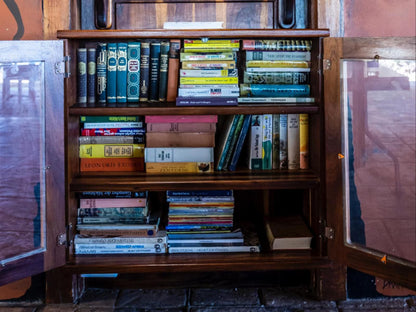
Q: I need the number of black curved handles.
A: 2